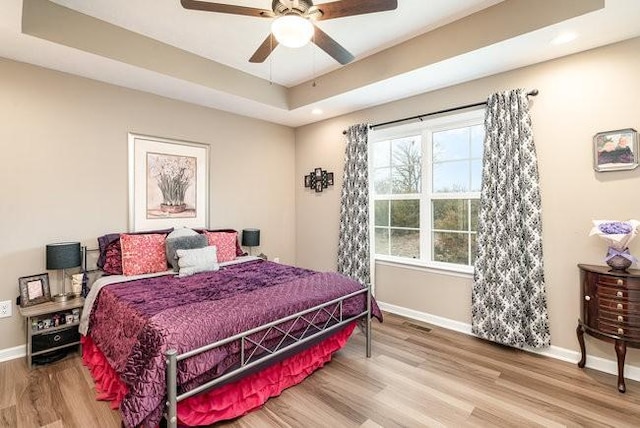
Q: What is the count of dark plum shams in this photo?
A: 2